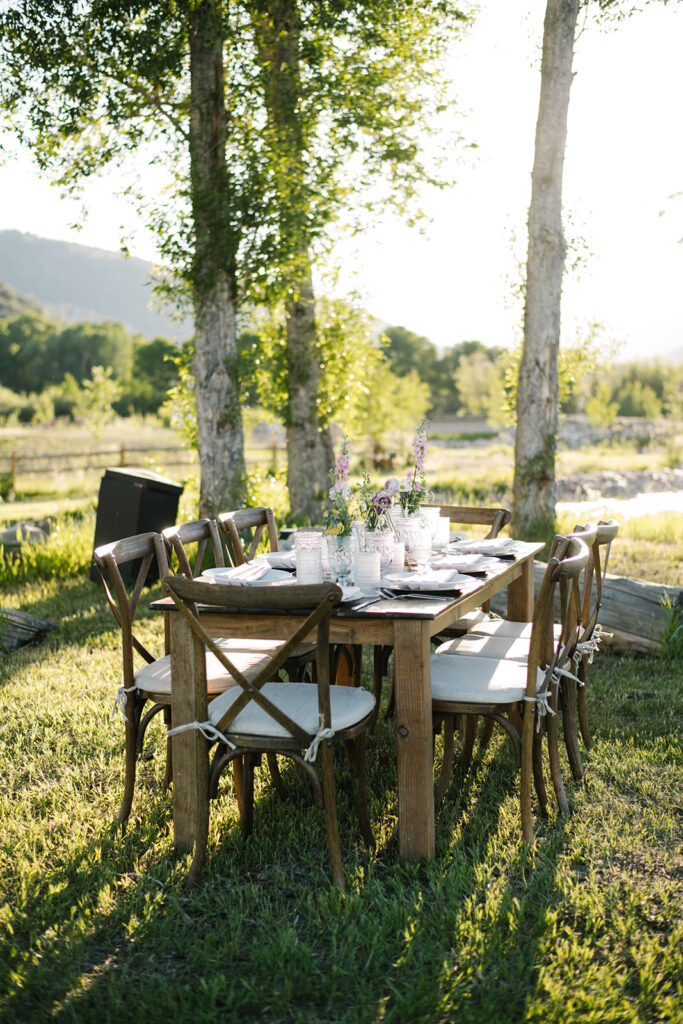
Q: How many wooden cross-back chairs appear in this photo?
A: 8